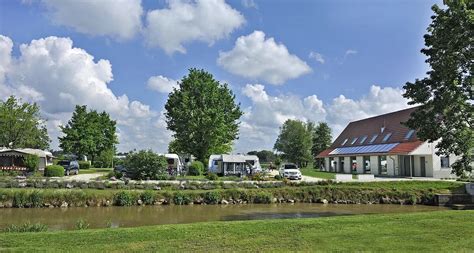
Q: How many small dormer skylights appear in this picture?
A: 6